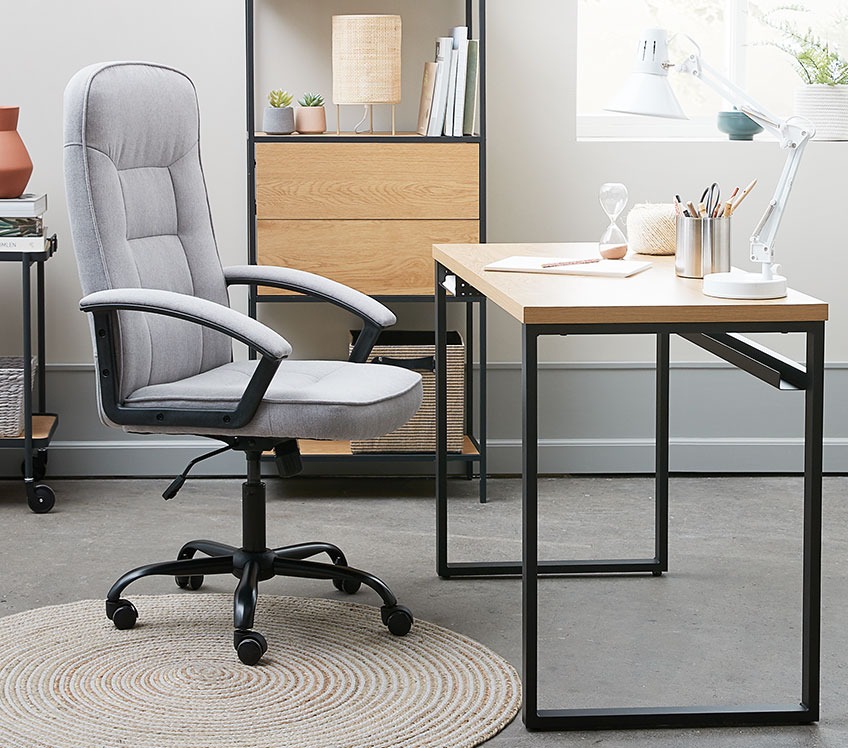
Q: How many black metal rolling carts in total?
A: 1